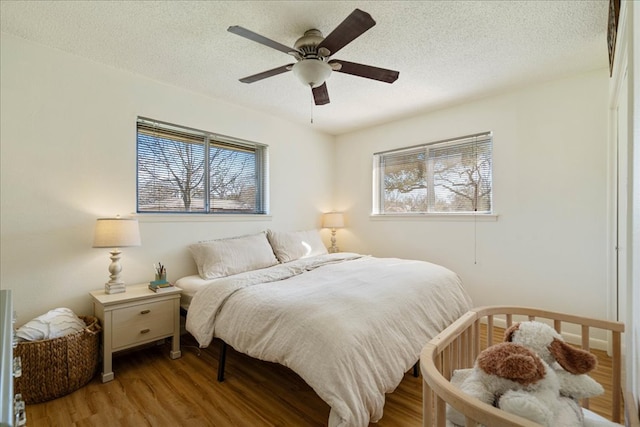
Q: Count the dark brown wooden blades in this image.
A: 5